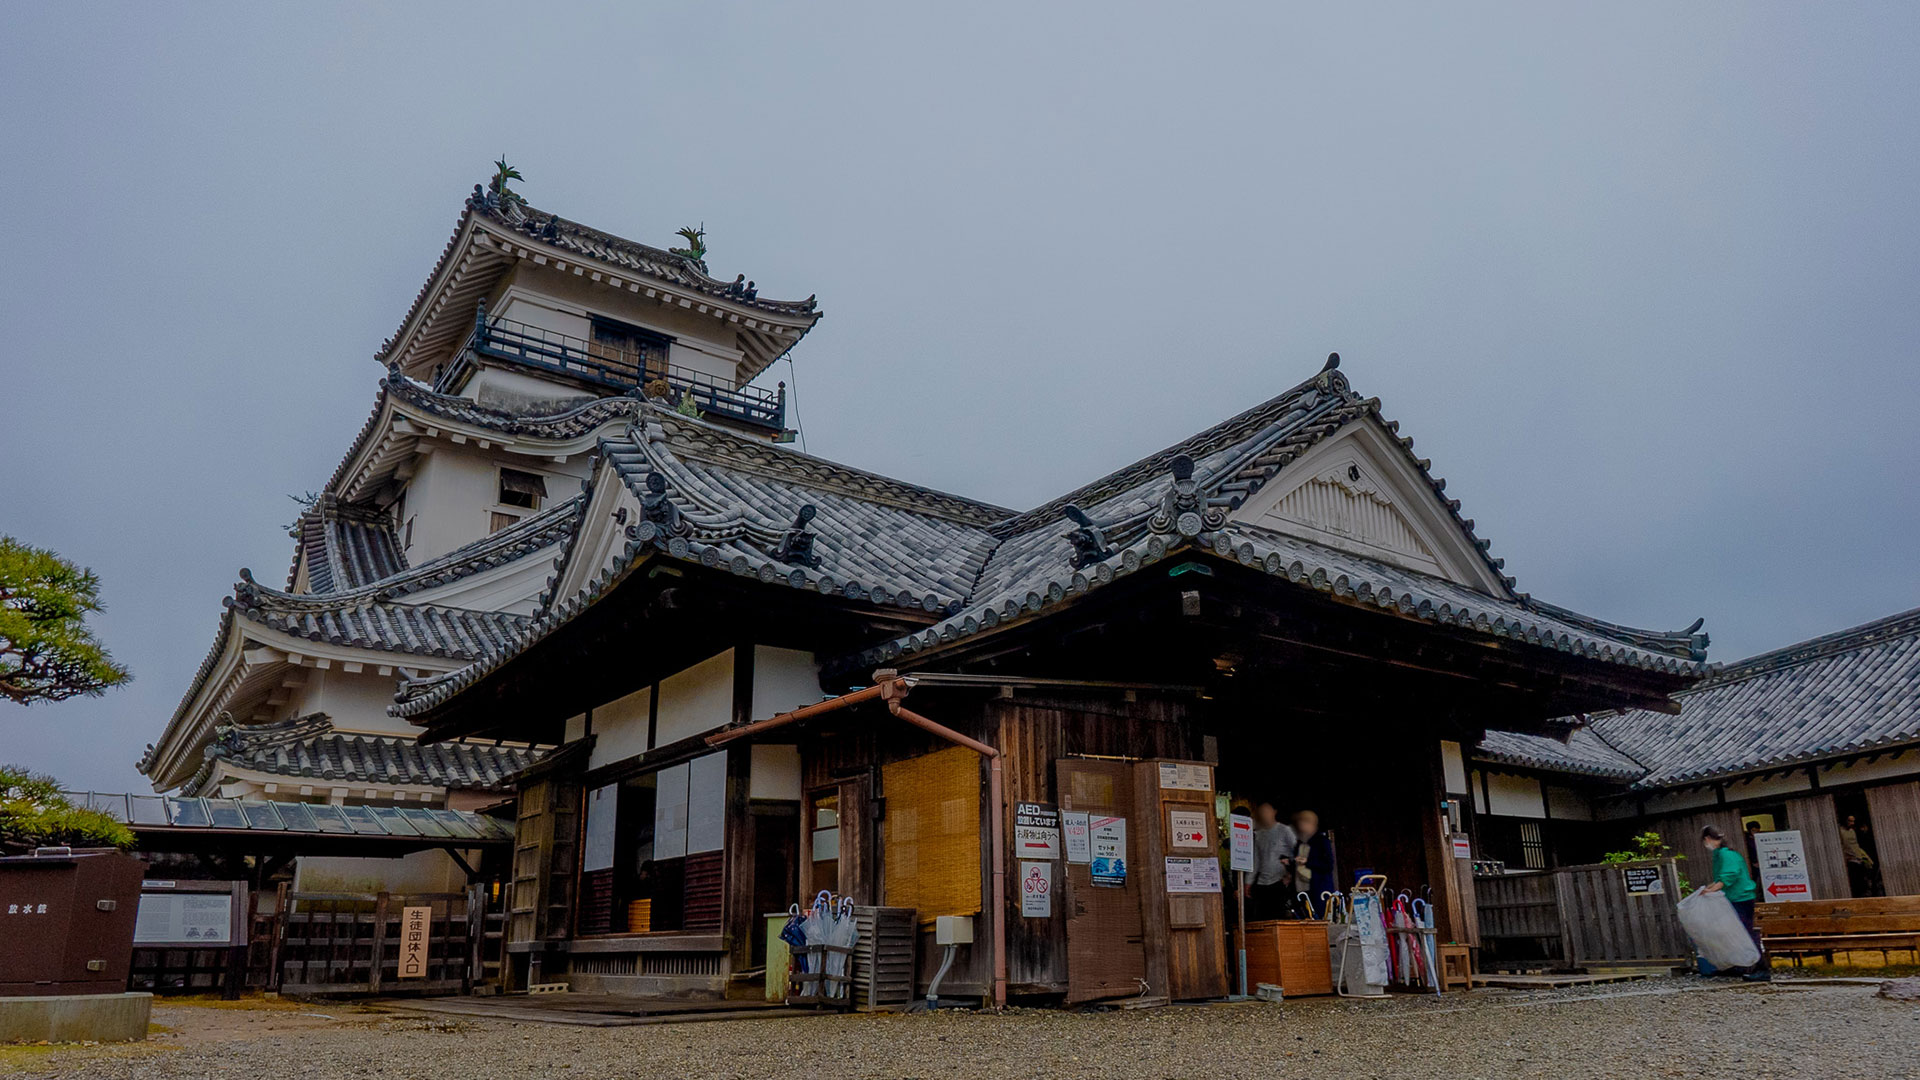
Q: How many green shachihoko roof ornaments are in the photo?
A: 2